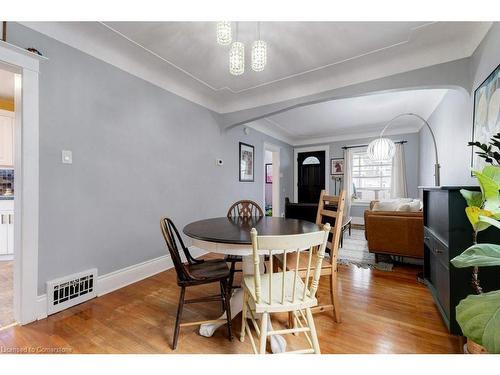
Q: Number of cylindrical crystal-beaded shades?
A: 3